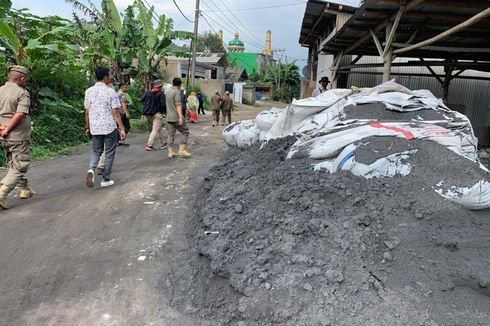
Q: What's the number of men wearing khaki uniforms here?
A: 4